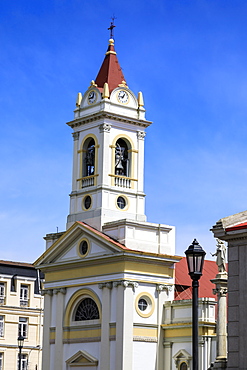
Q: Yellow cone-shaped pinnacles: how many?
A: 3